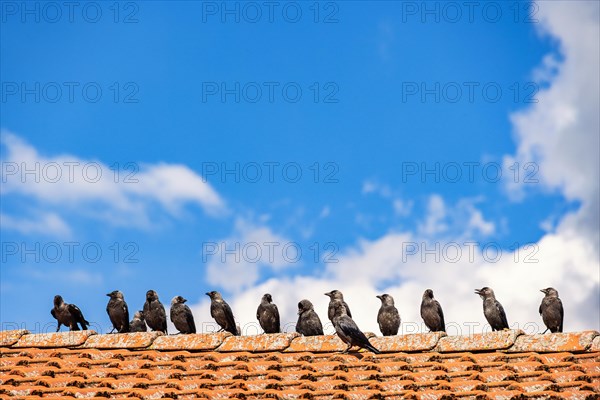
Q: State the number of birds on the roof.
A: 14